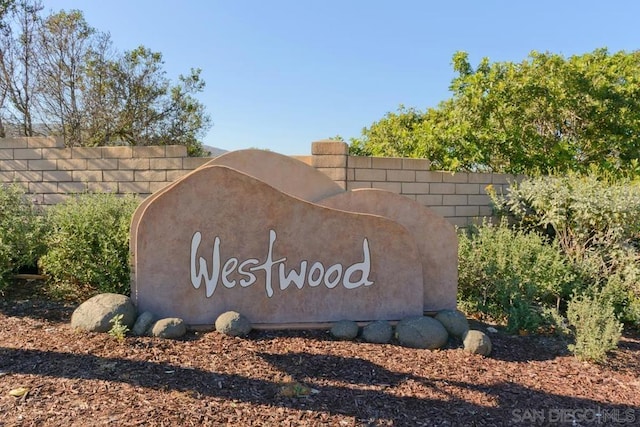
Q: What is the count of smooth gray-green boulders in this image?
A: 9